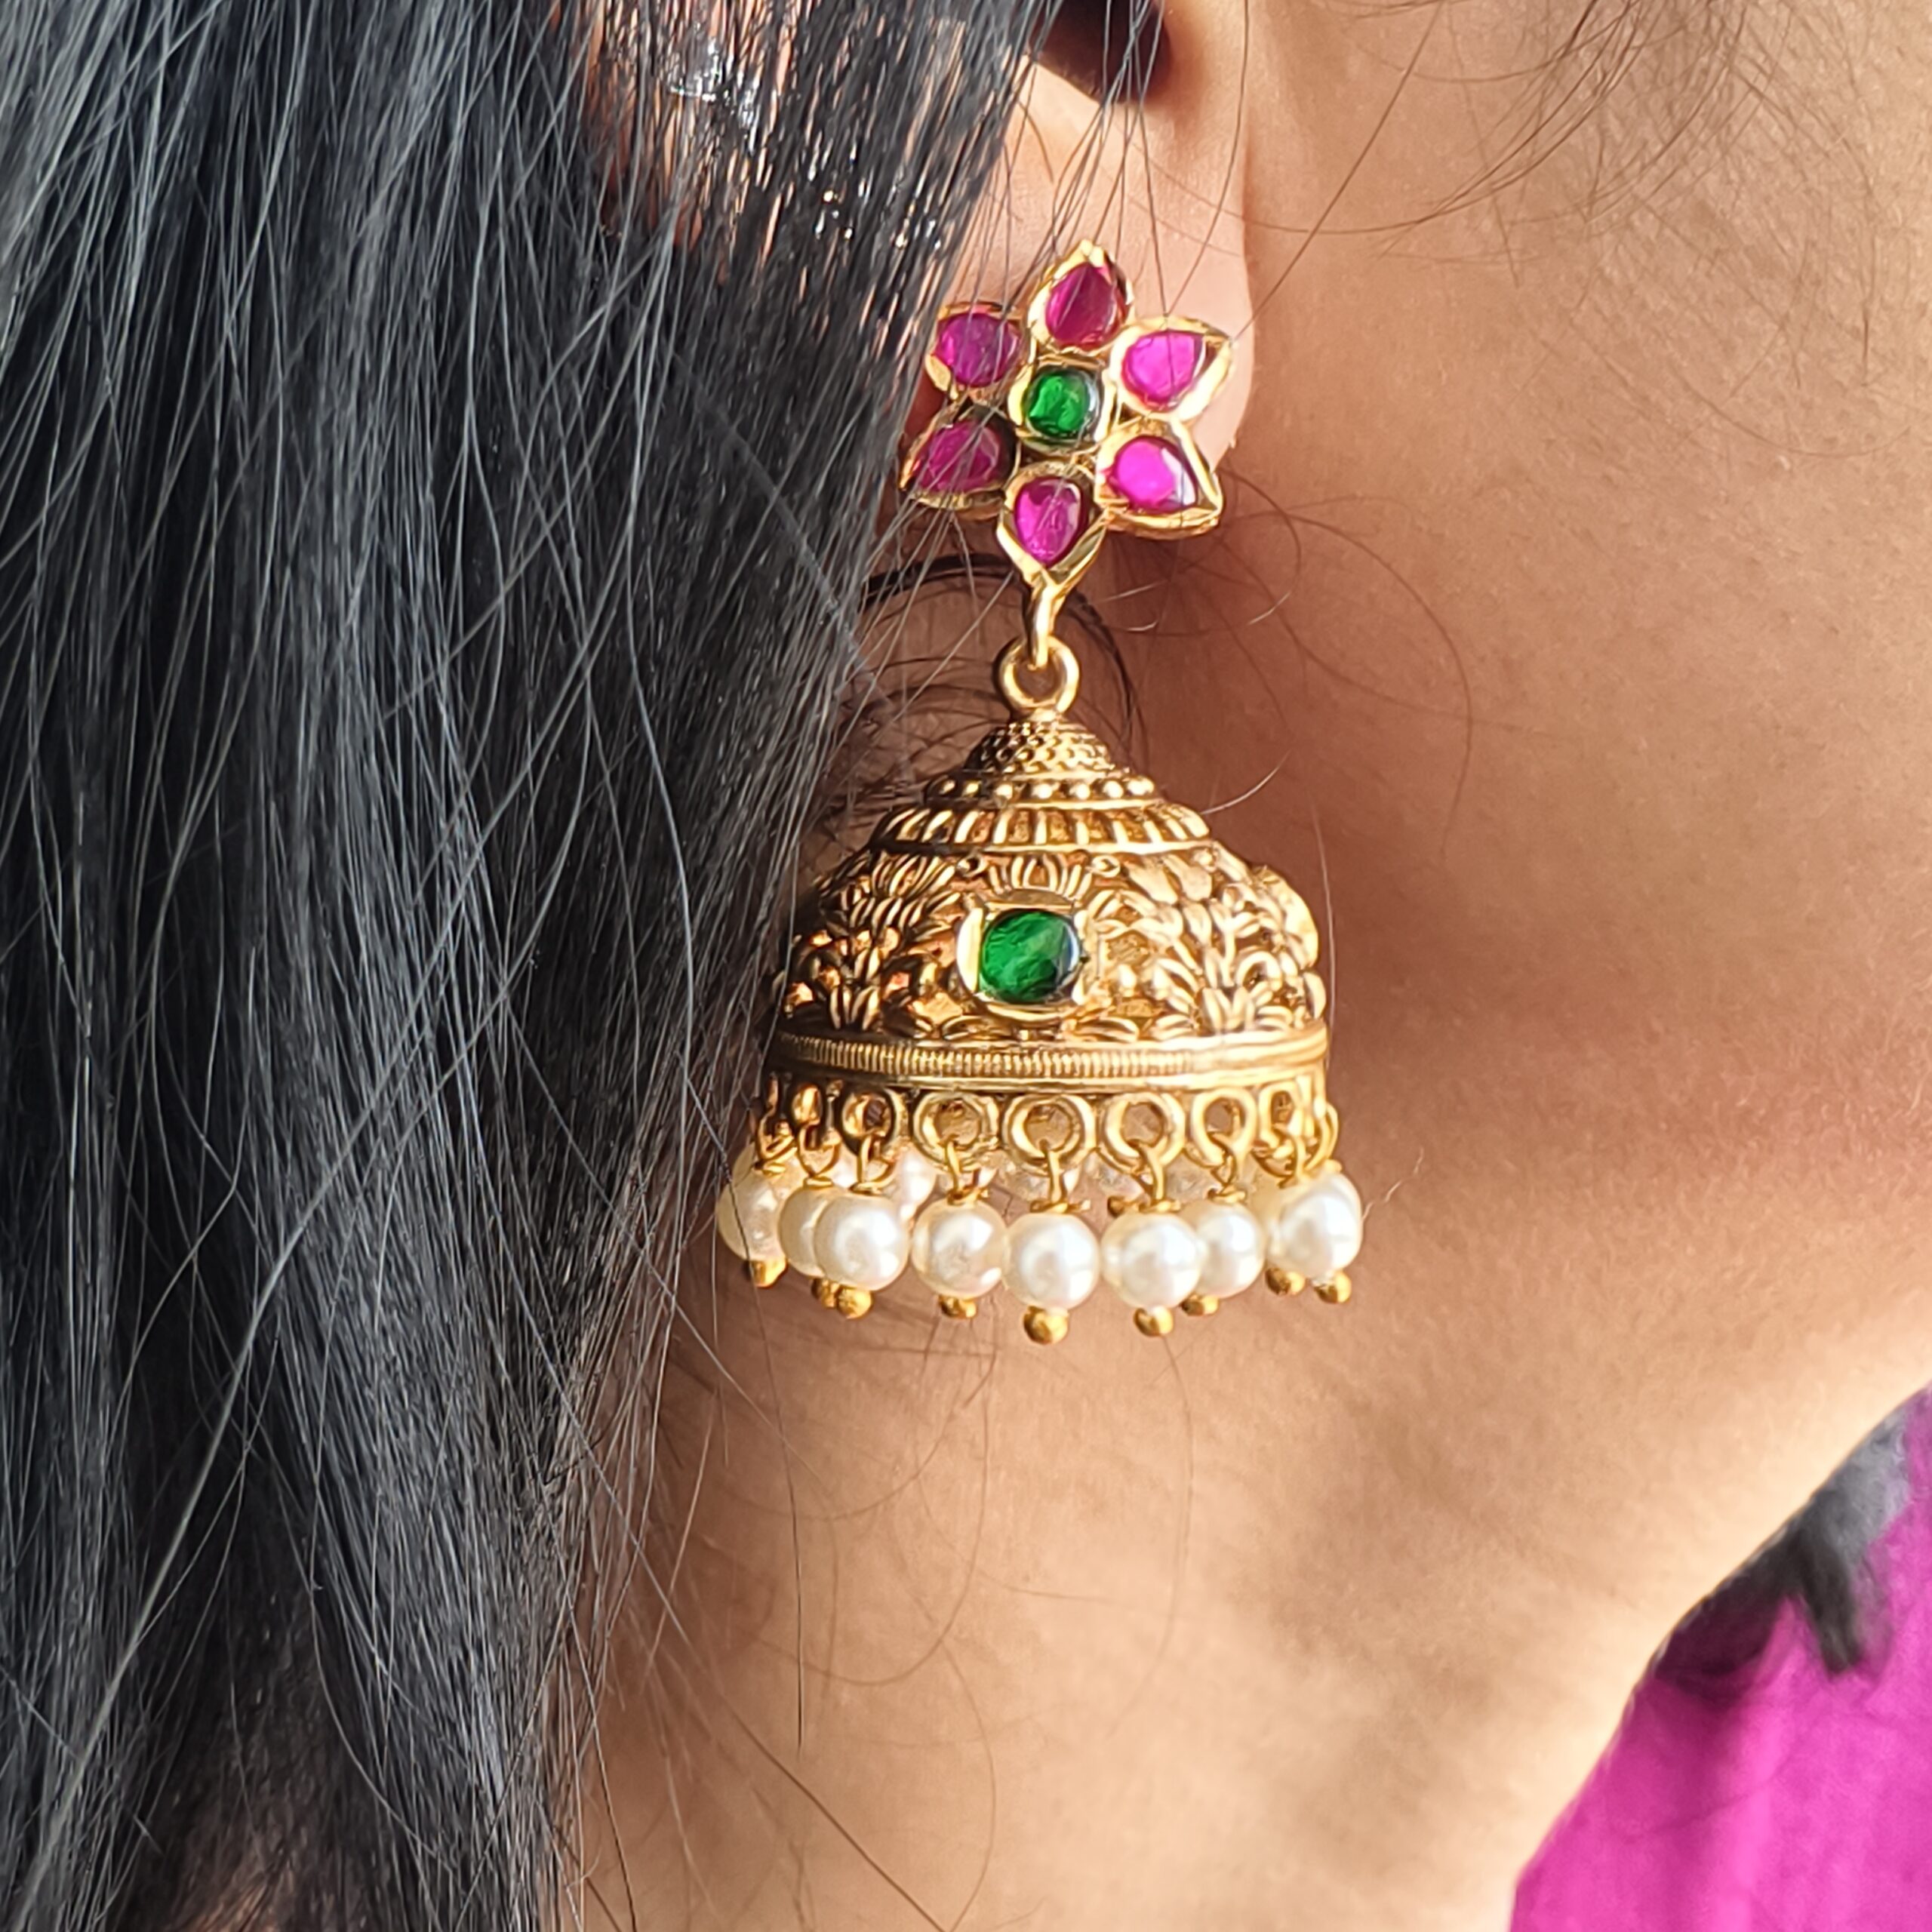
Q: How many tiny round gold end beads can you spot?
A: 9